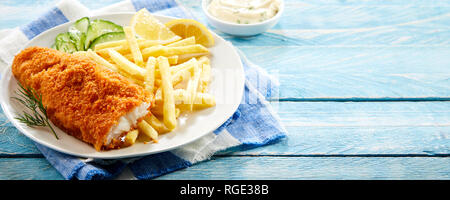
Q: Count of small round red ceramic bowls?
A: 0